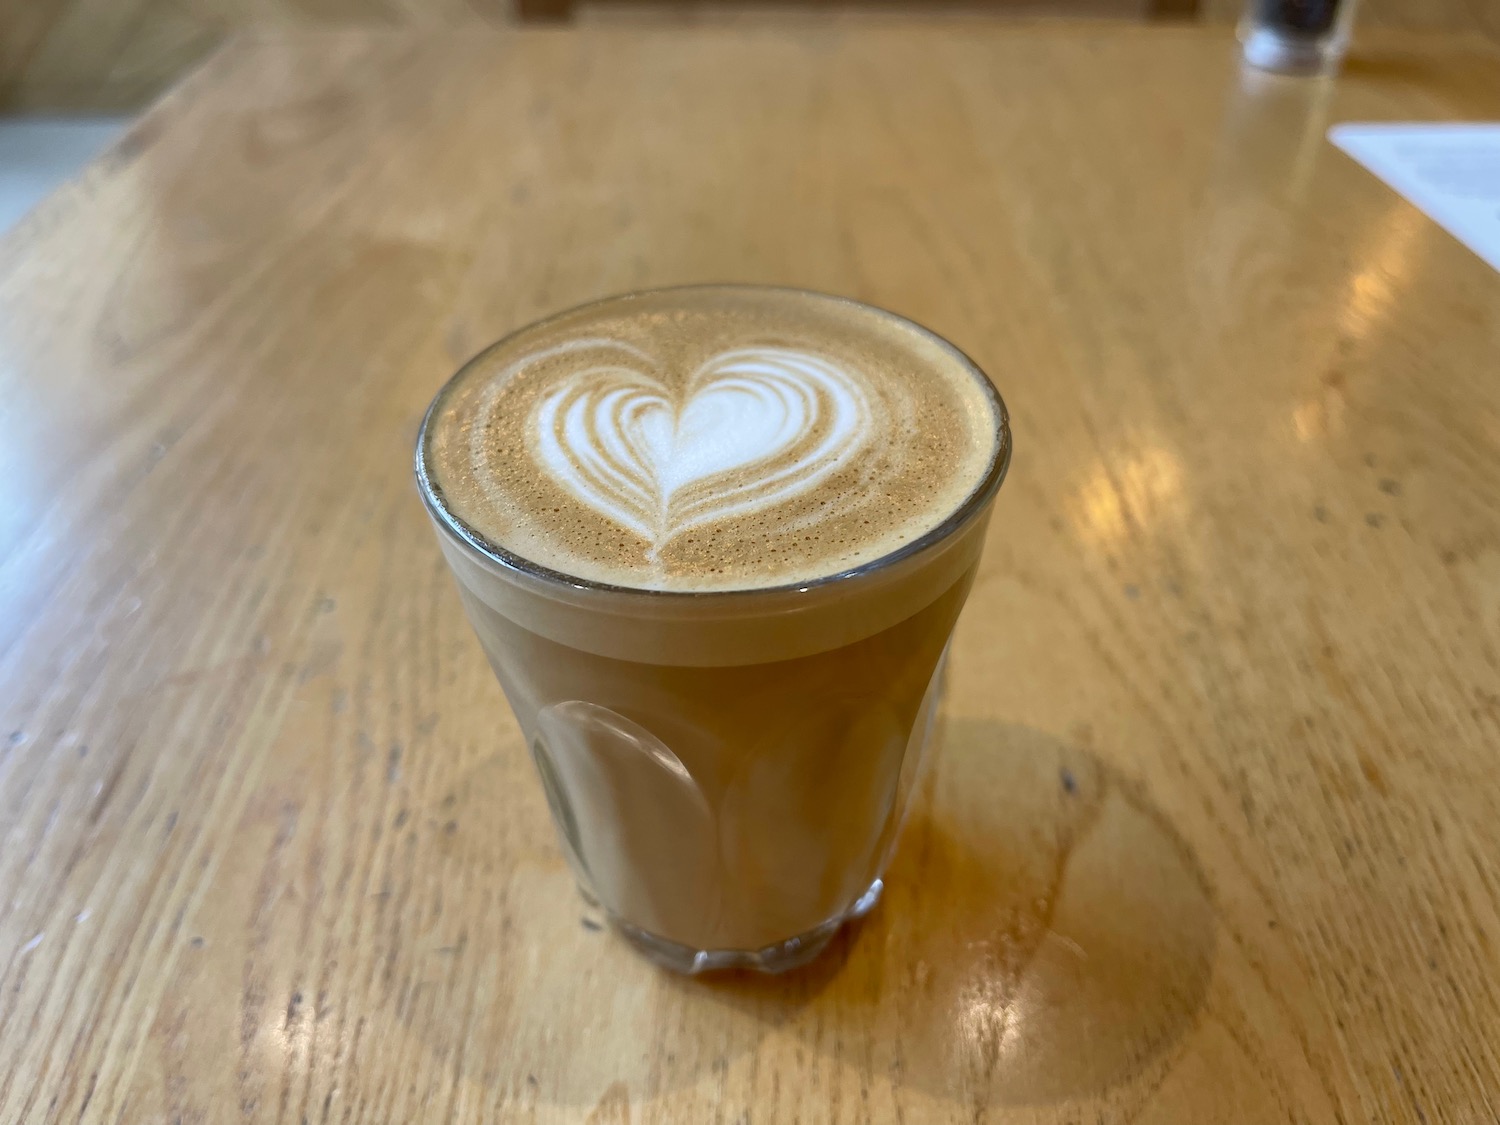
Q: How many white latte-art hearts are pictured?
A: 1